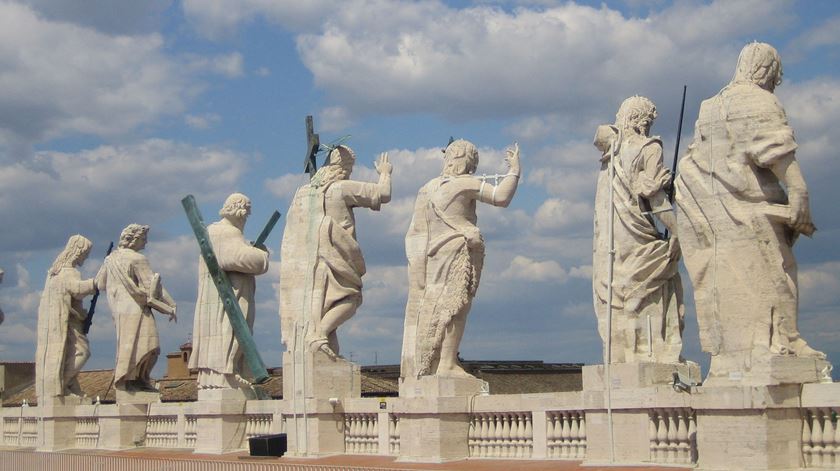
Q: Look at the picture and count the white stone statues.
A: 7